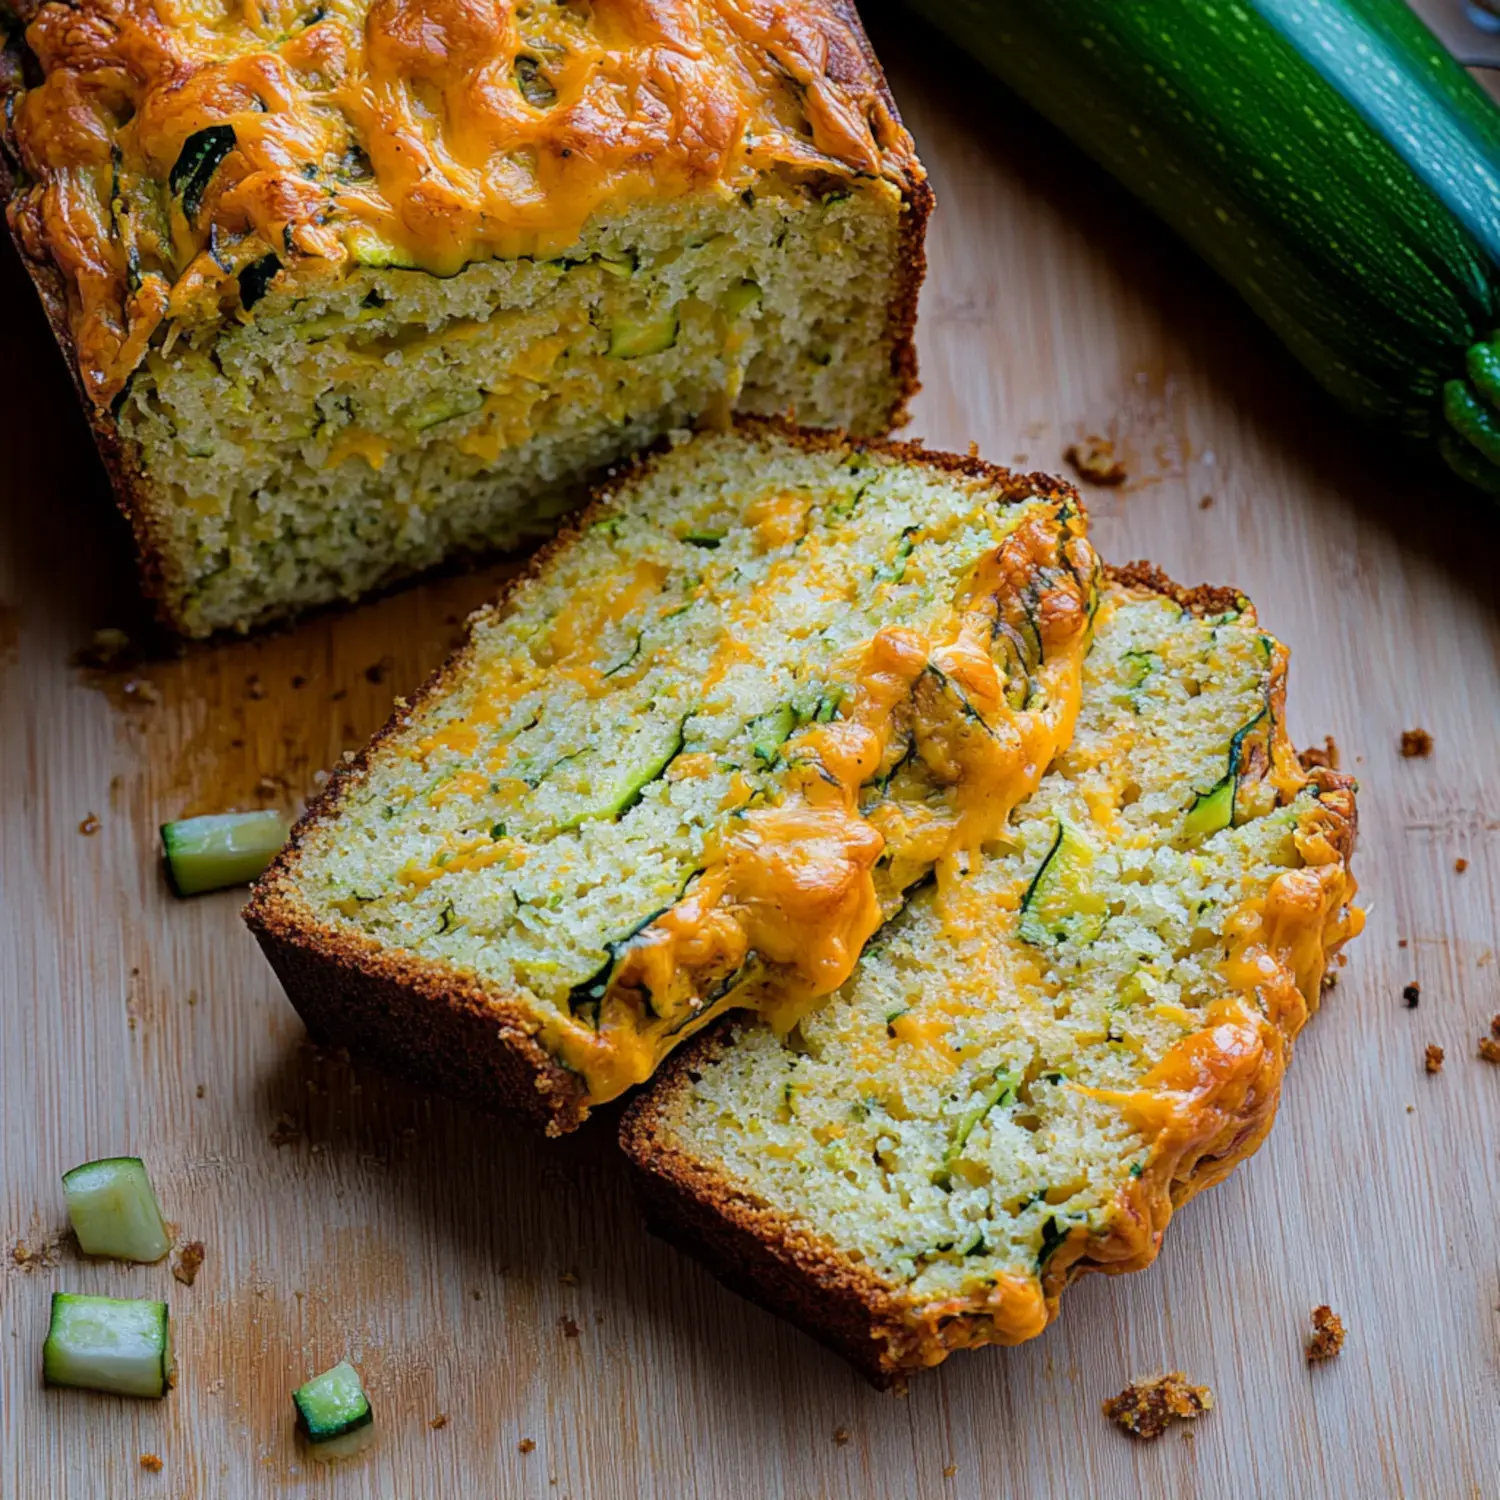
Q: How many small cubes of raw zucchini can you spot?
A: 4